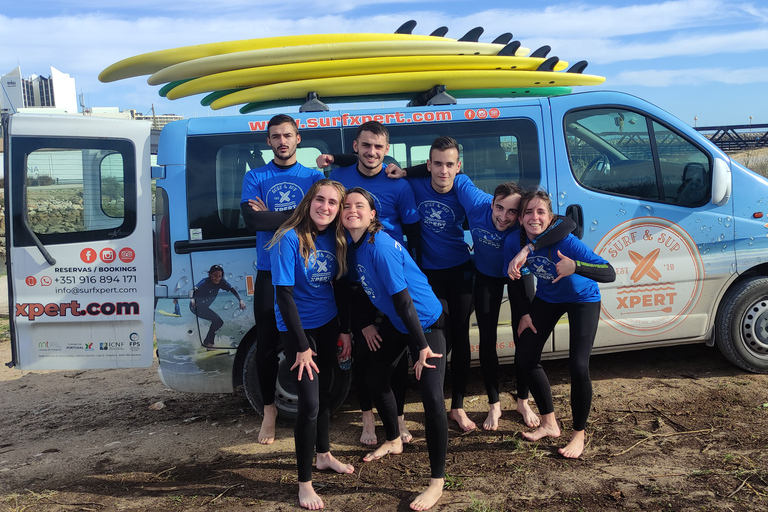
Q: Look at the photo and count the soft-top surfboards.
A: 7